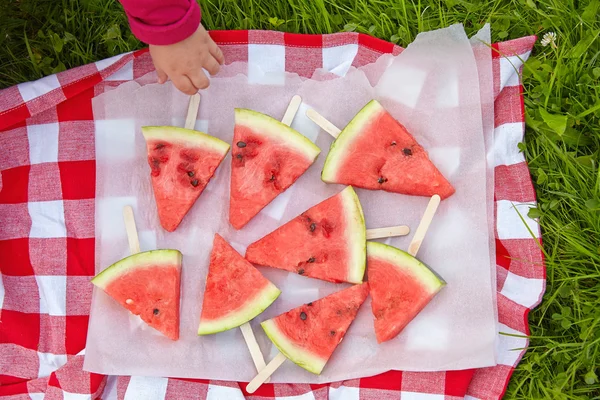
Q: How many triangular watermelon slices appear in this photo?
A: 8